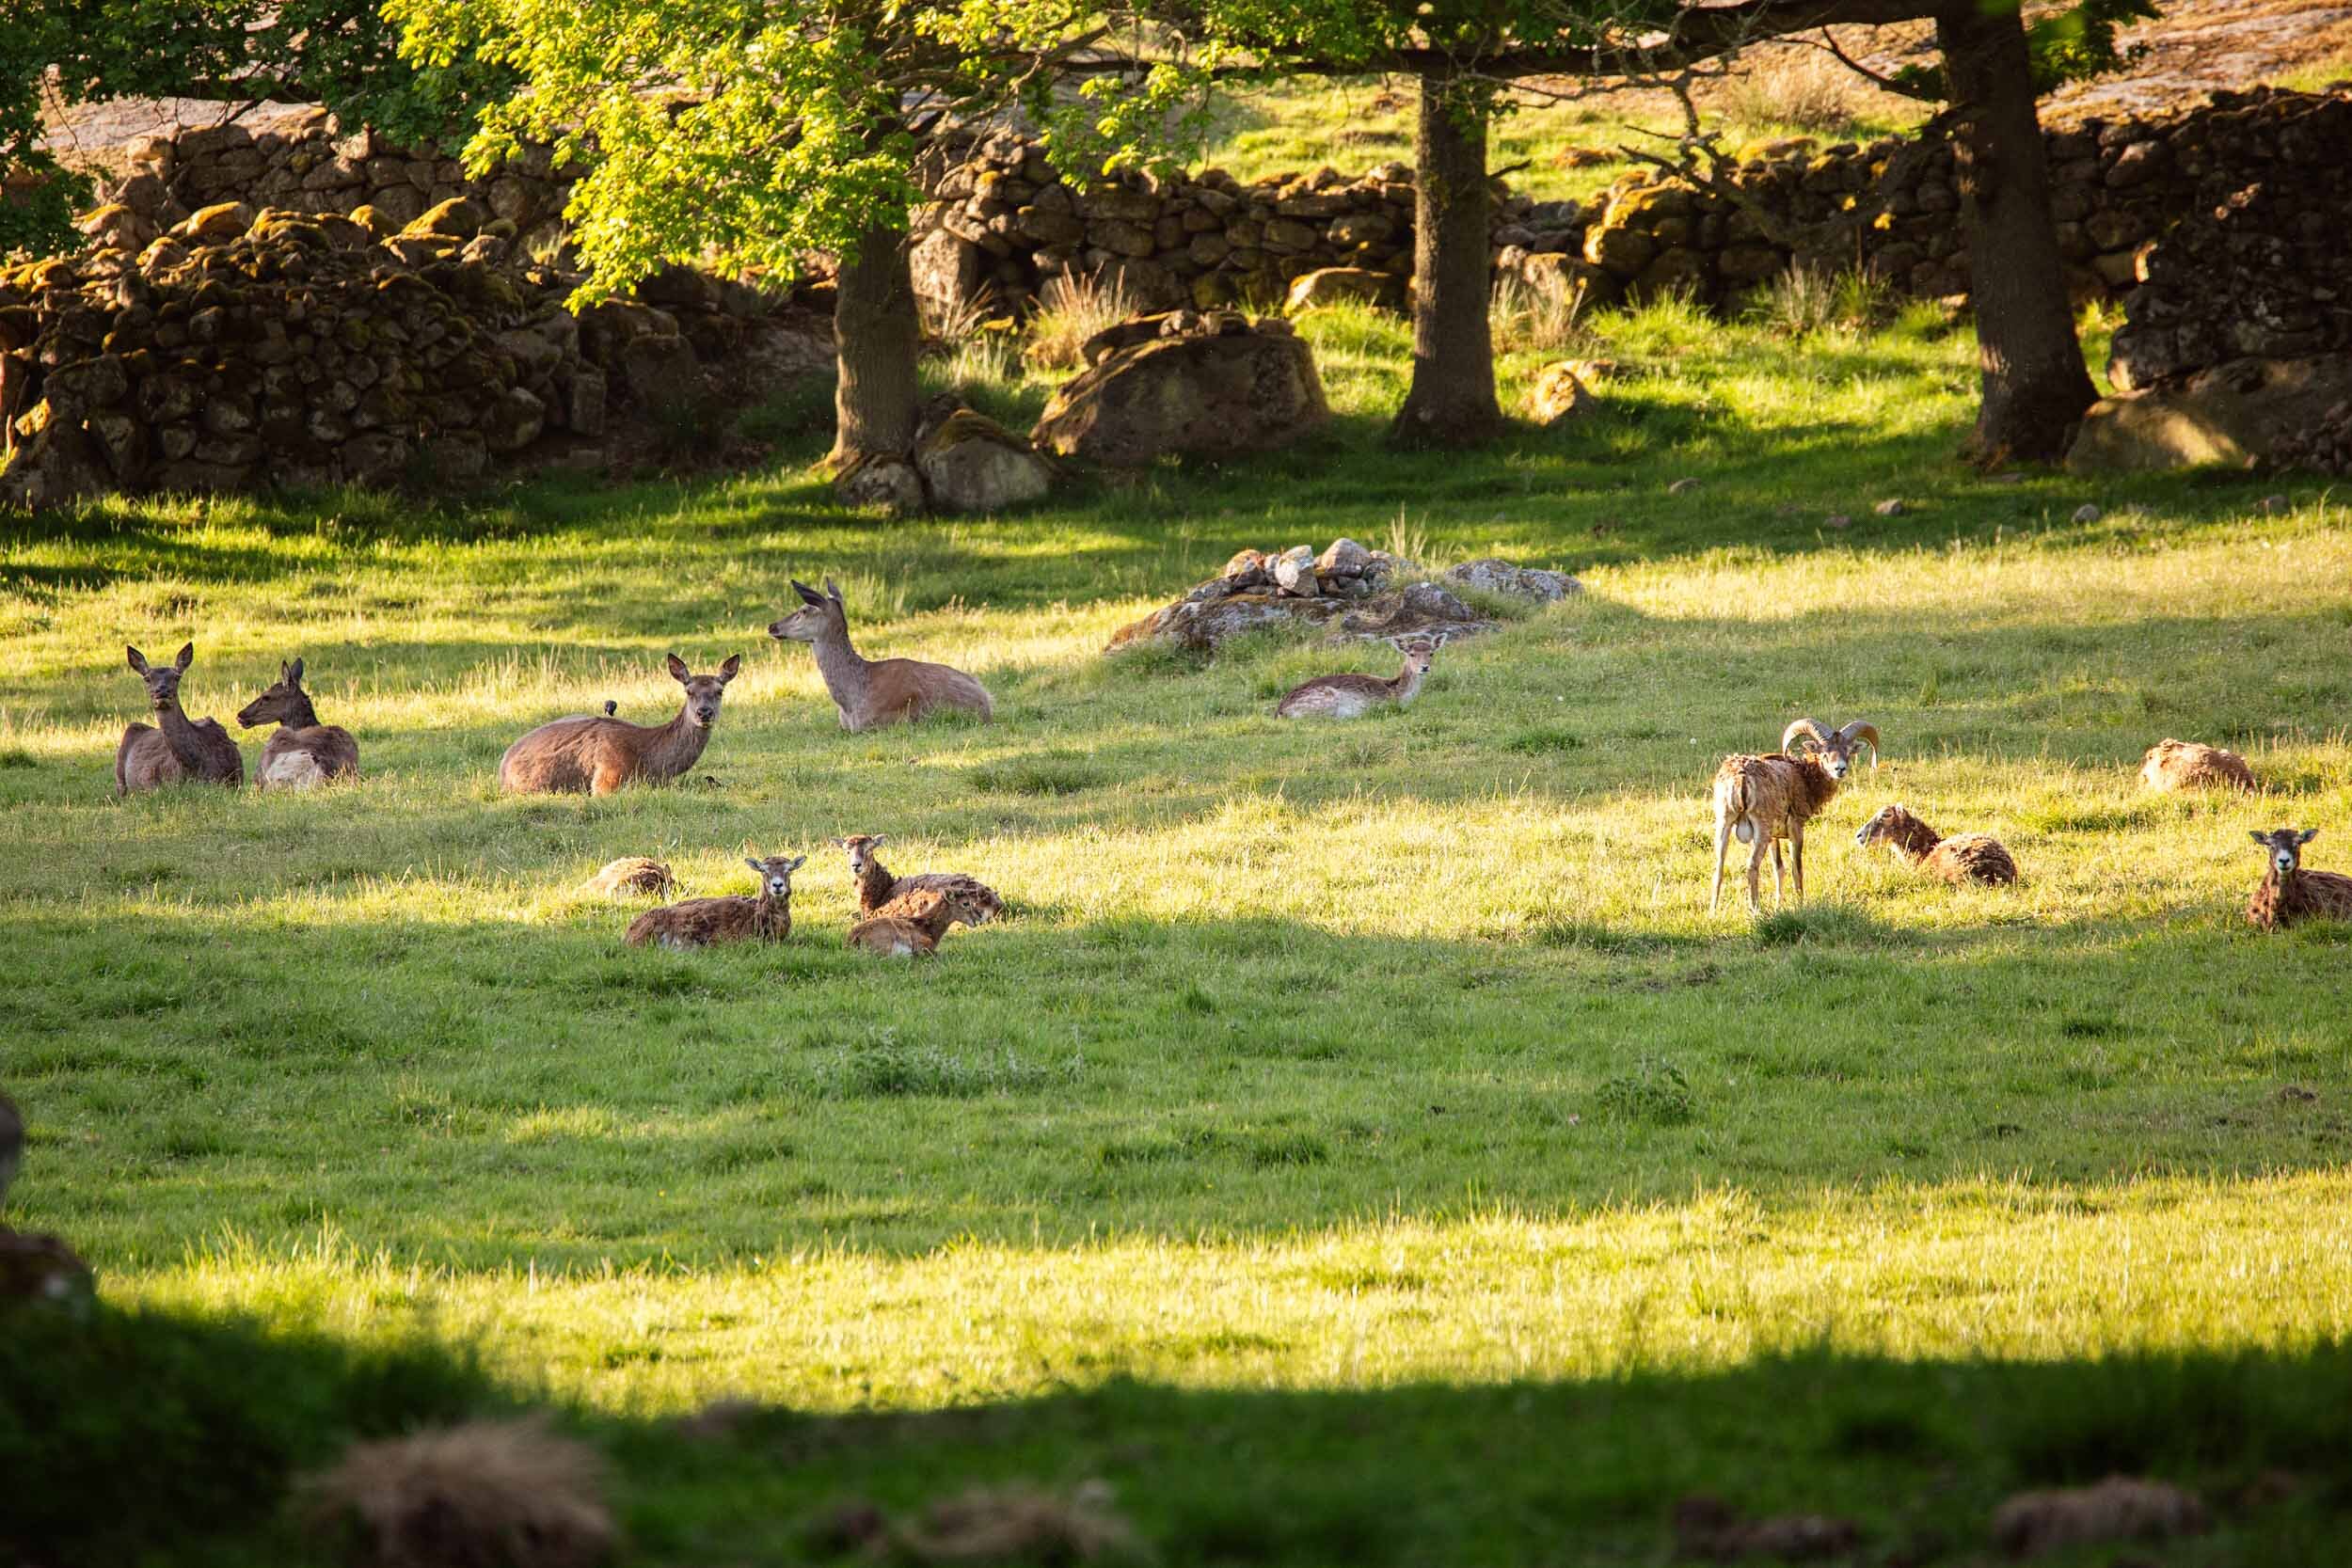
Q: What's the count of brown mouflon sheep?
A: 8